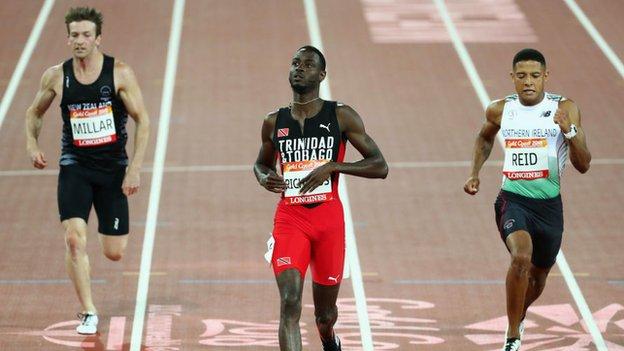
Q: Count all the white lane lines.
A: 5